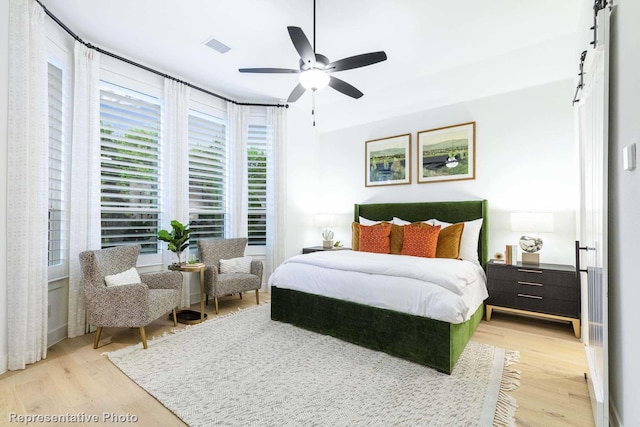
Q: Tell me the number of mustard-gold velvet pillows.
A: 3